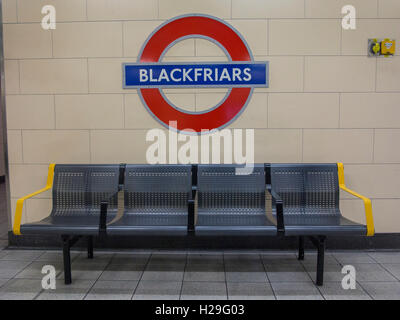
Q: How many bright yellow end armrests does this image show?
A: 2